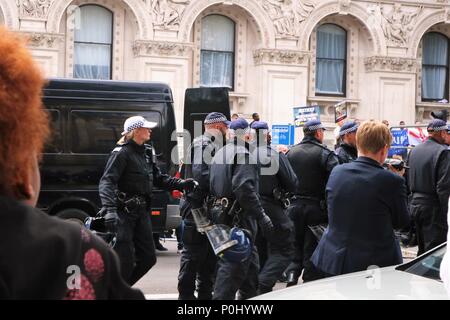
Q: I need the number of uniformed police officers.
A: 7